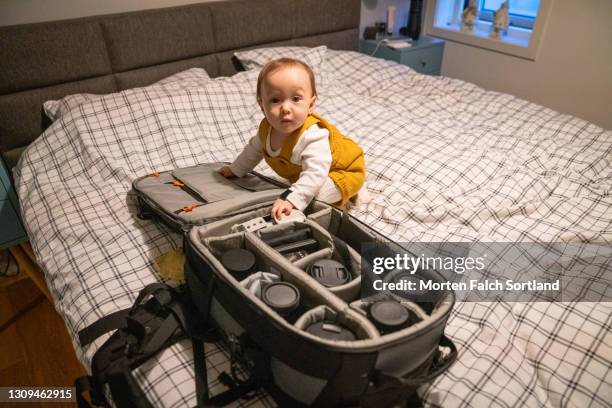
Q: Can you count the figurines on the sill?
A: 2